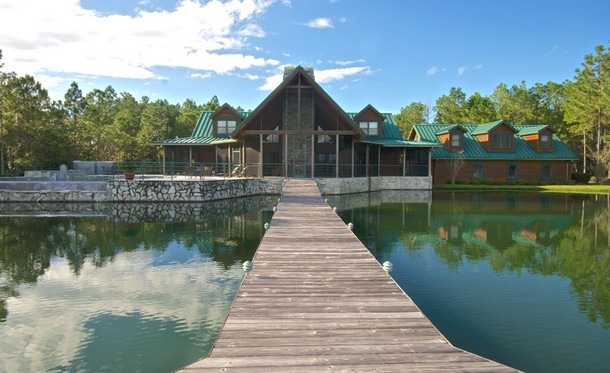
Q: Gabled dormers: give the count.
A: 5